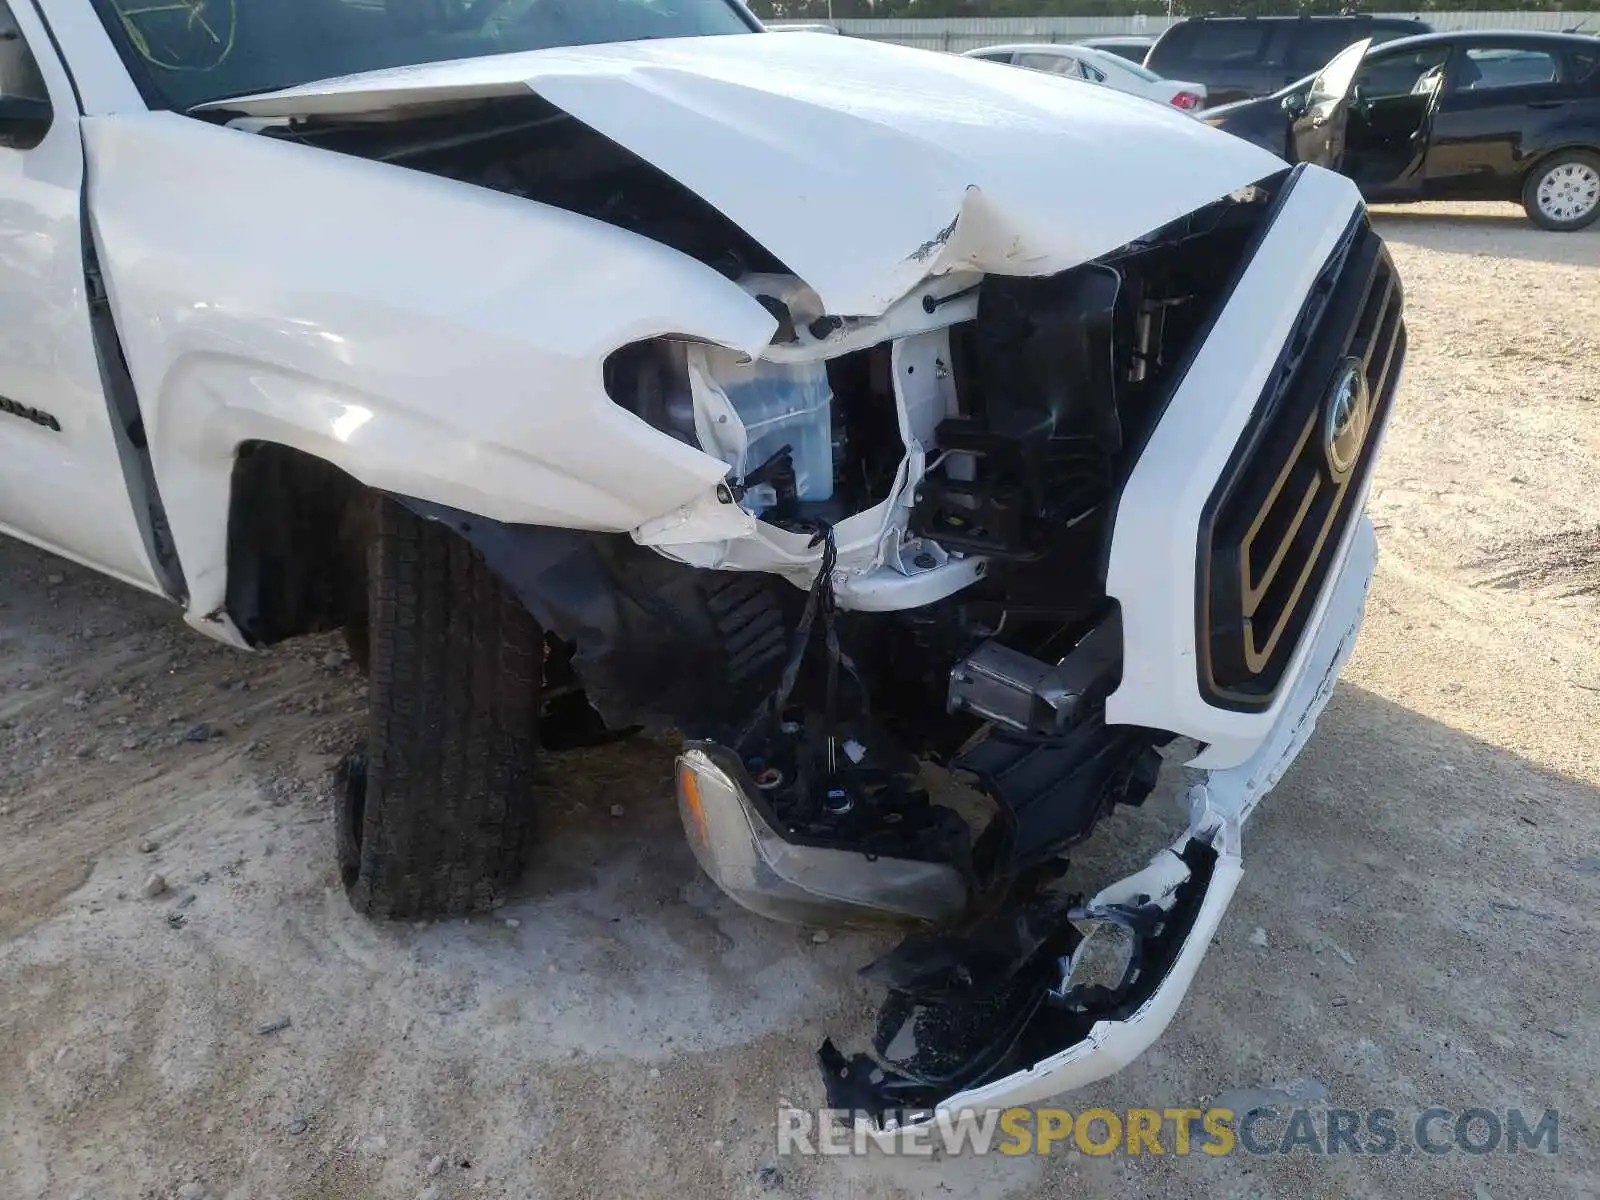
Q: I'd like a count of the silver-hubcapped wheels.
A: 1